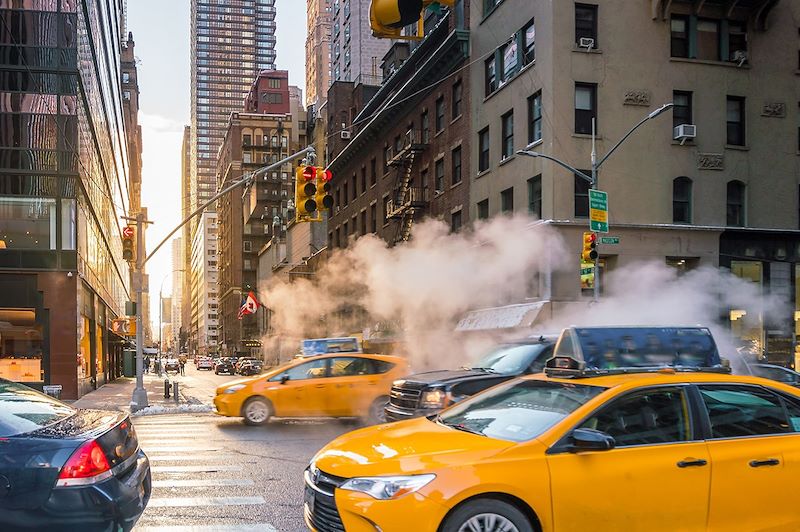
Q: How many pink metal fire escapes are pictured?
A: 0